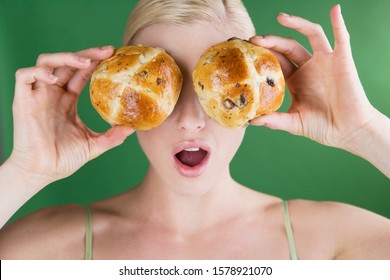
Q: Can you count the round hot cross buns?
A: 2